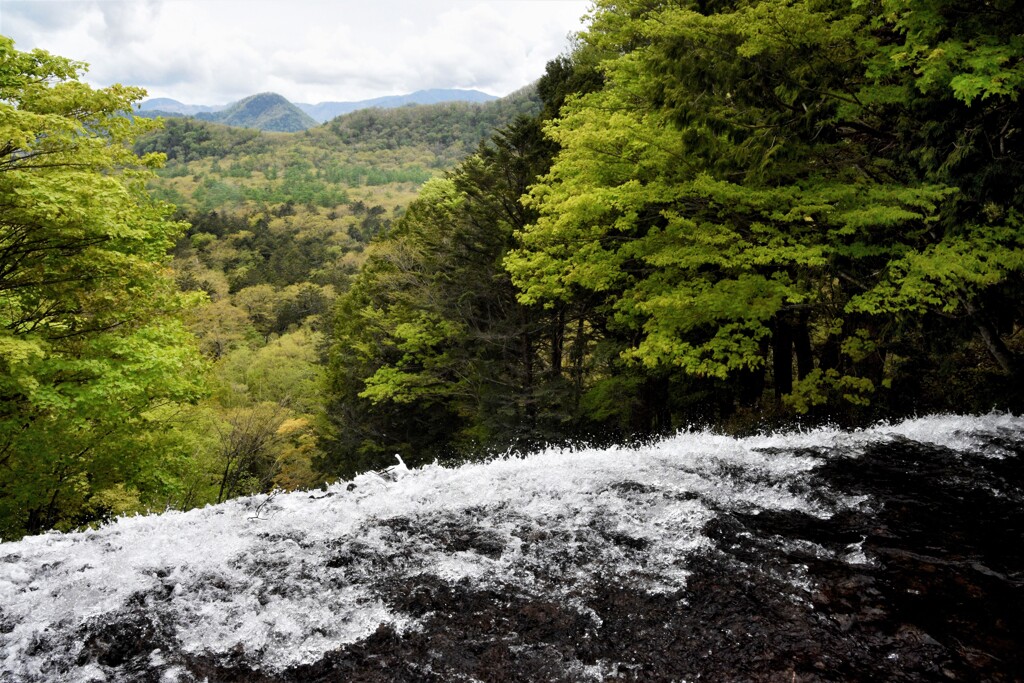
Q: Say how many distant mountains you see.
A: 3